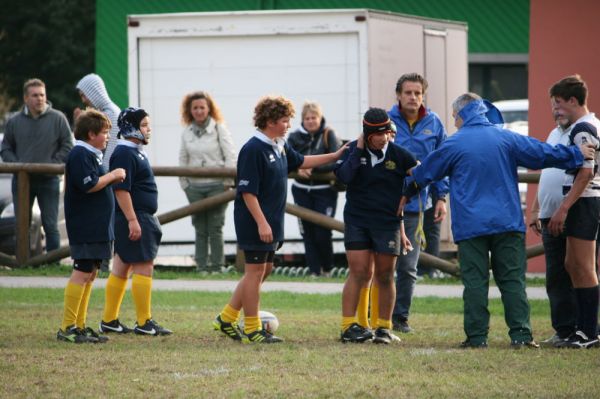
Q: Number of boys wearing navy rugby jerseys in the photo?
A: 4